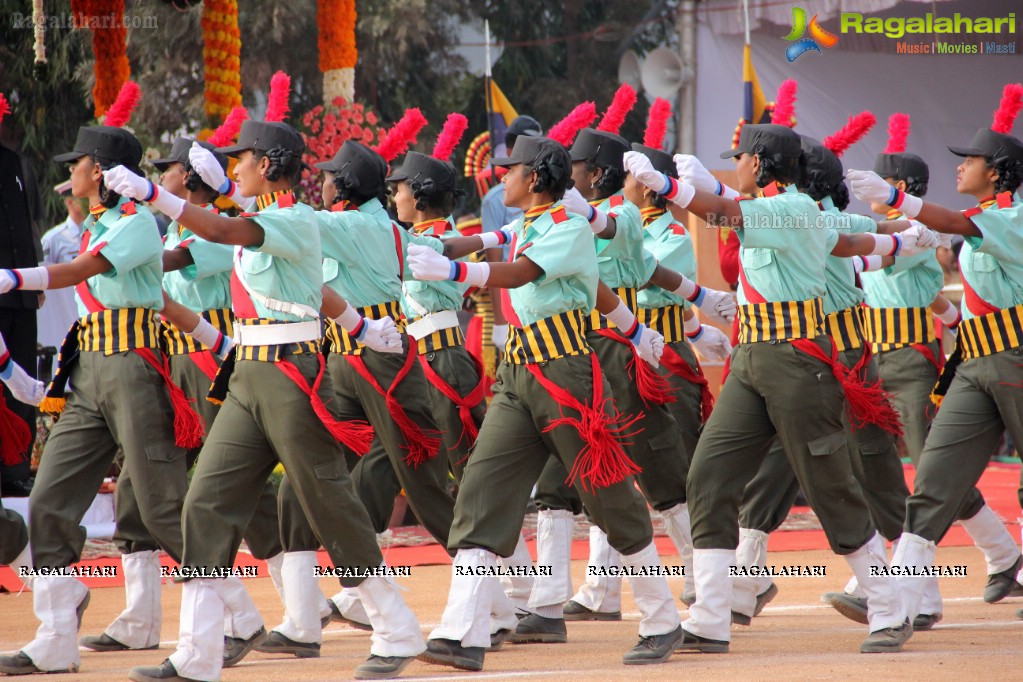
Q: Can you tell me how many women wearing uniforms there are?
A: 12